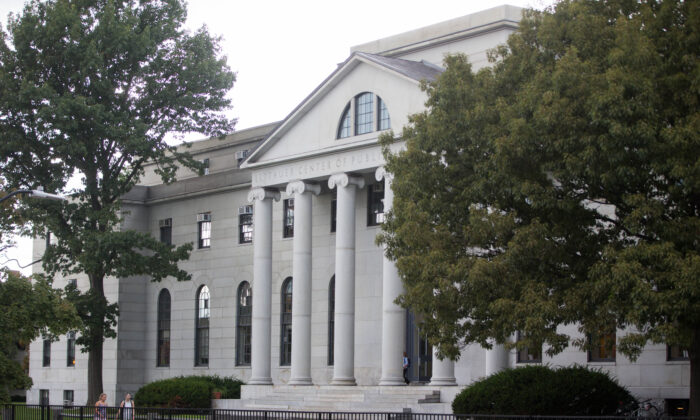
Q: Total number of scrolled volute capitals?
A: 4